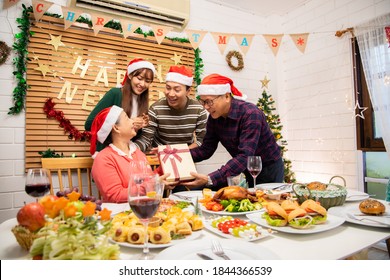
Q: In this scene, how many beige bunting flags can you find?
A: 11